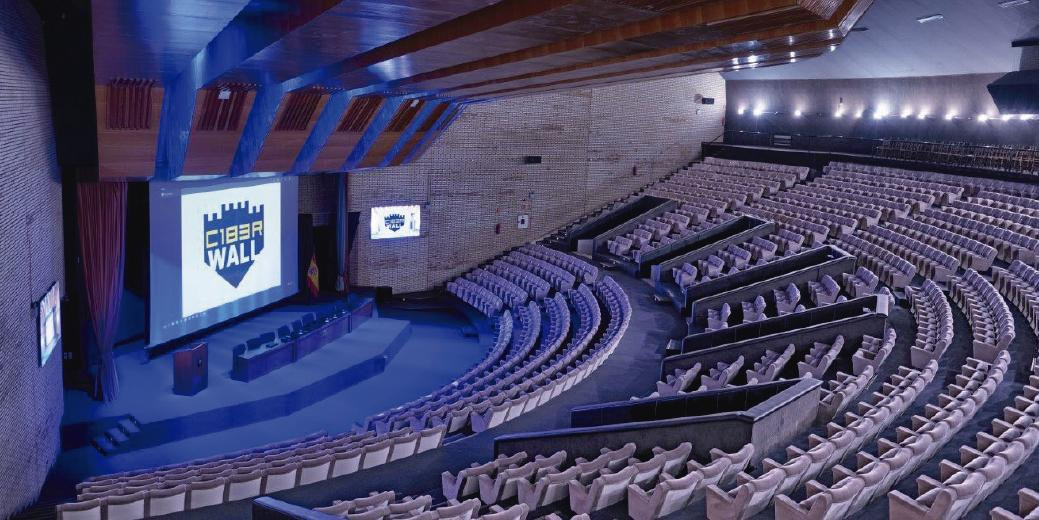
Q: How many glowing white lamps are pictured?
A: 12